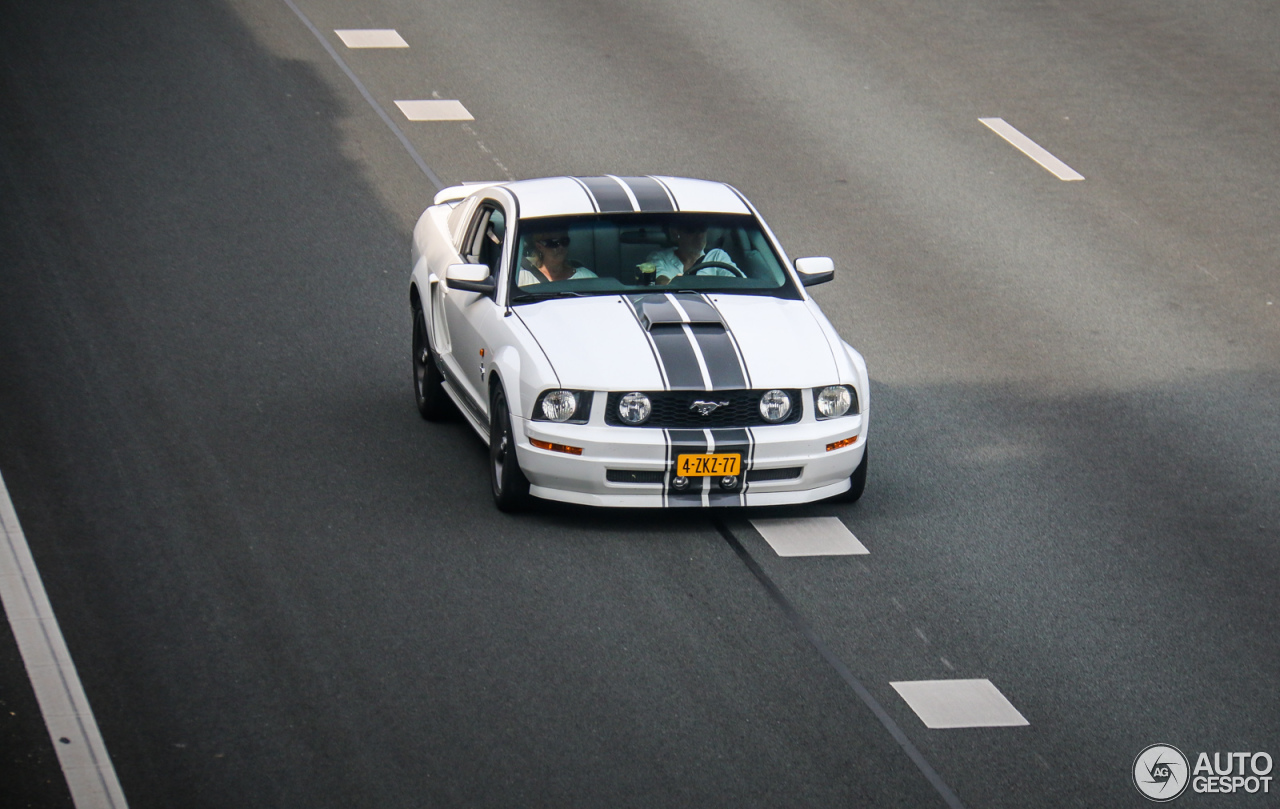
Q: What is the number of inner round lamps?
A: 2